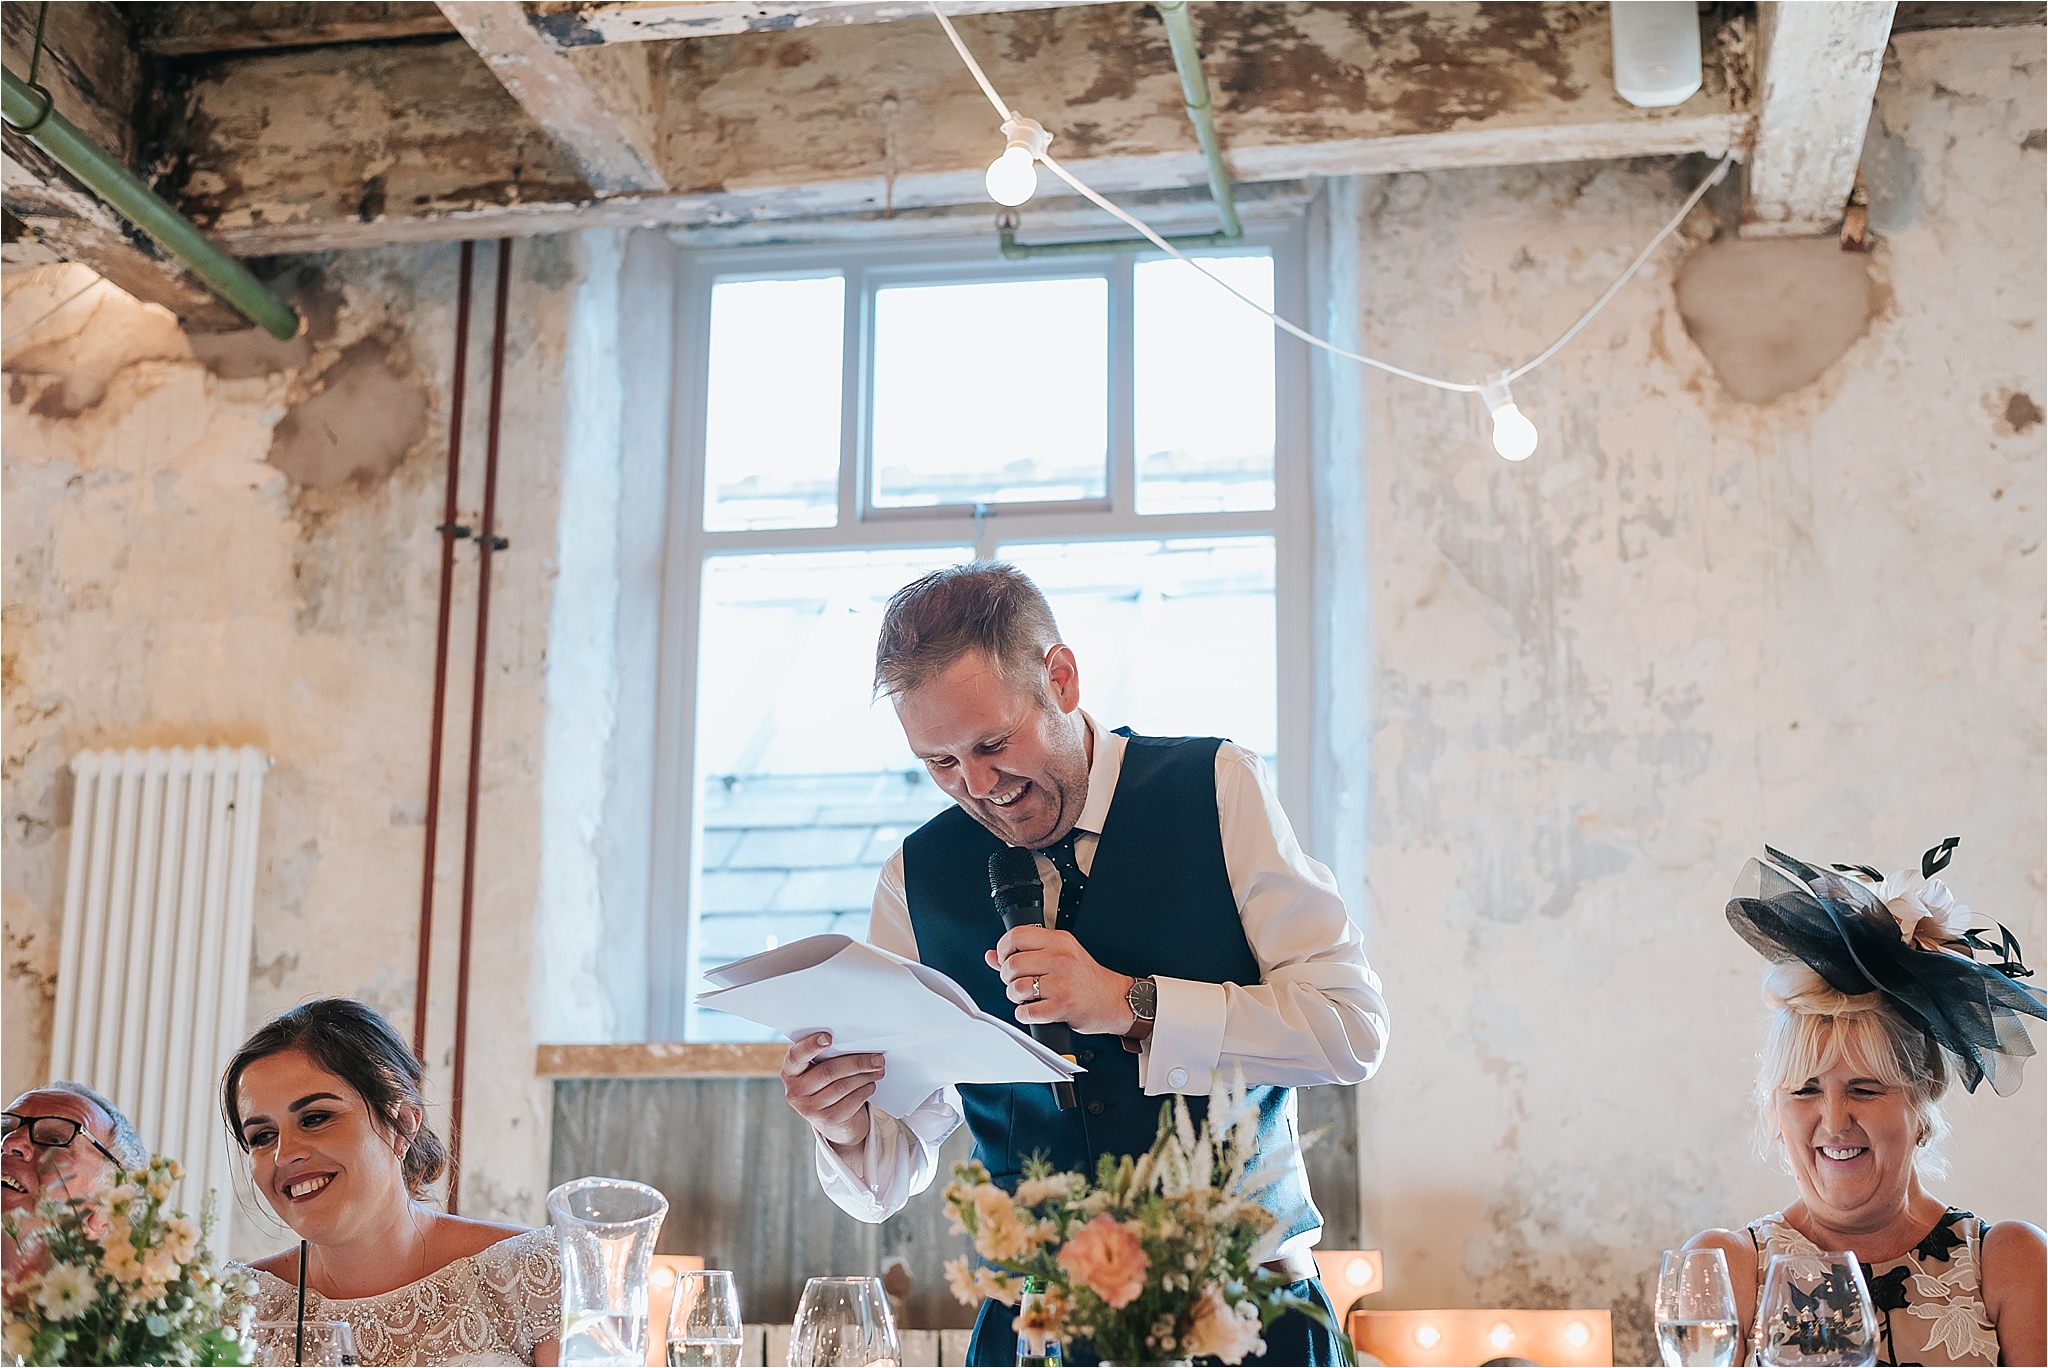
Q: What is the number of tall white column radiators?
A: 1